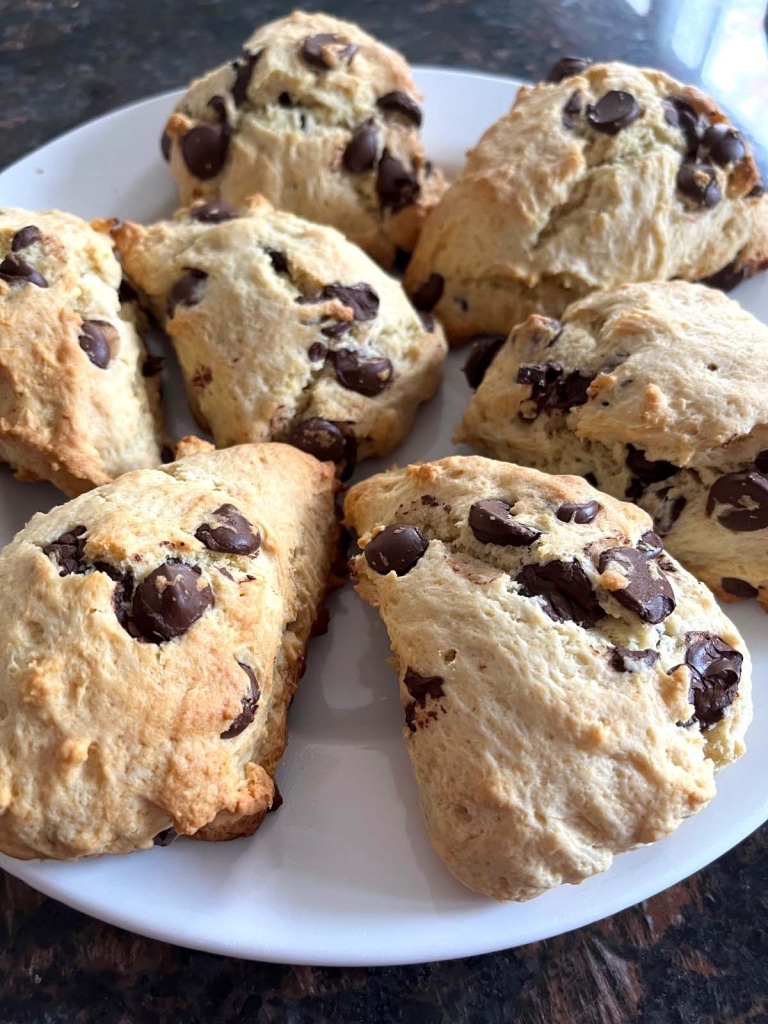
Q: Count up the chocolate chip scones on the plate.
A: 7